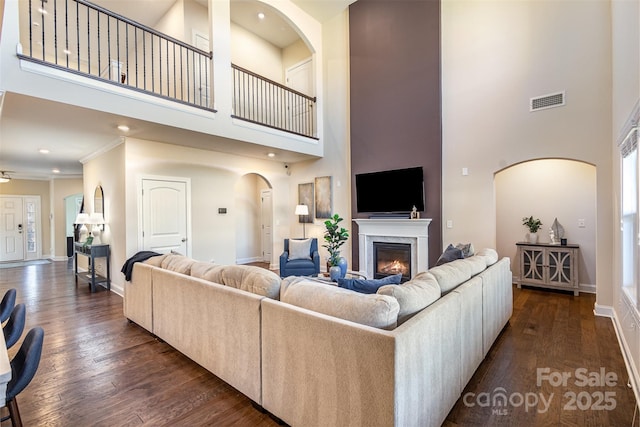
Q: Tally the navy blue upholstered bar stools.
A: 3